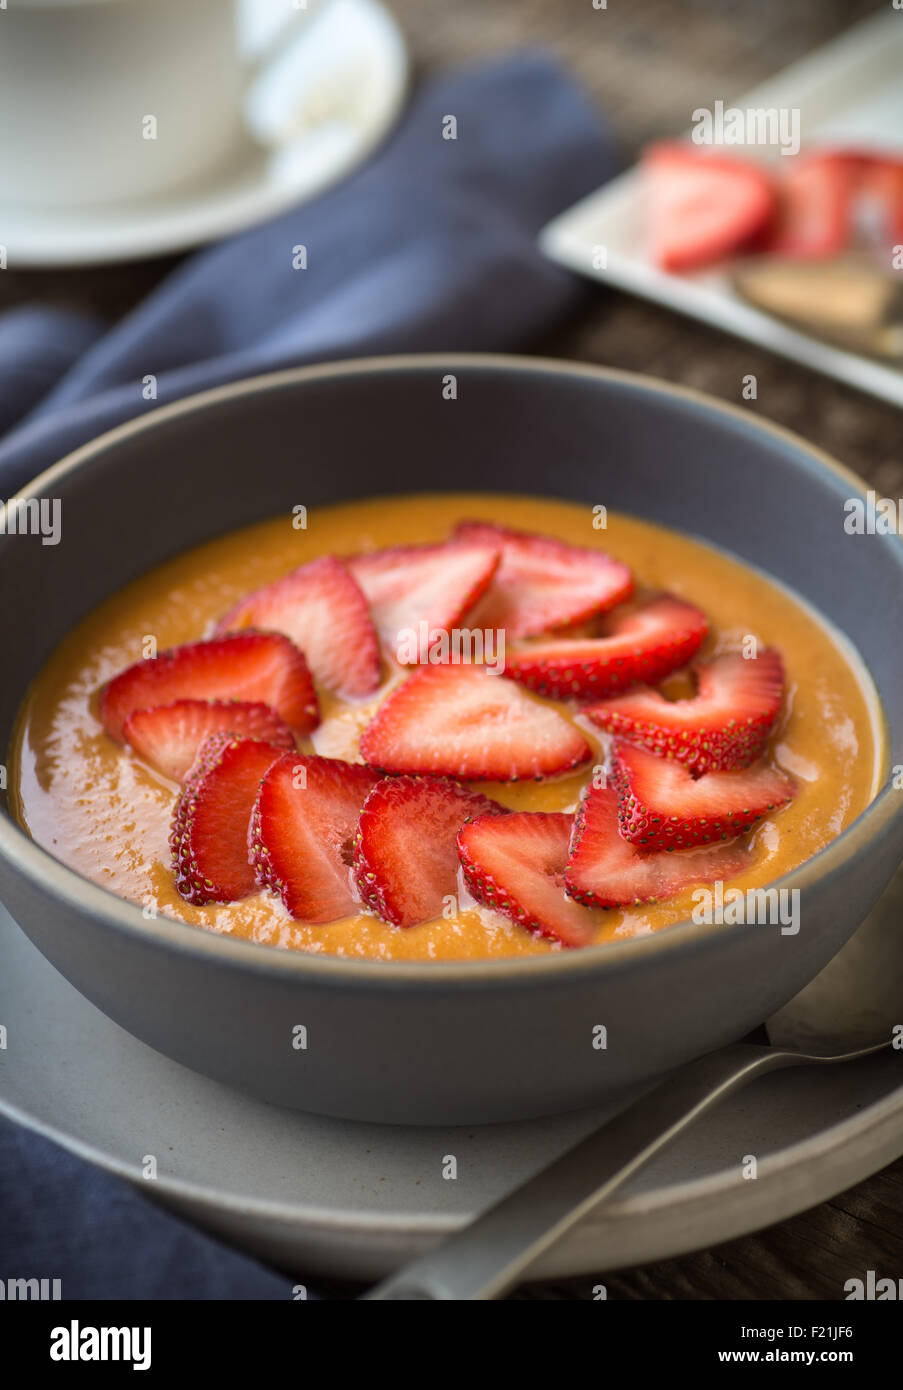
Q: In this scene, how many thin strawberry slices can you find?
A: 14